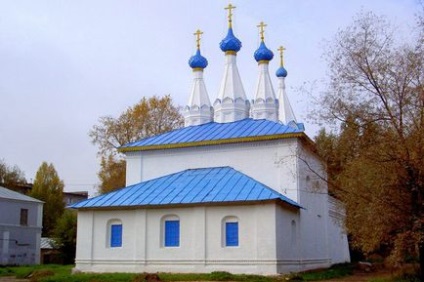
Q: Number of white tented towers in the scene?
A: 4